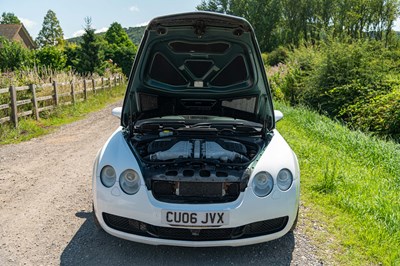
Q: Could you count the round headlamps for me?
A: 4